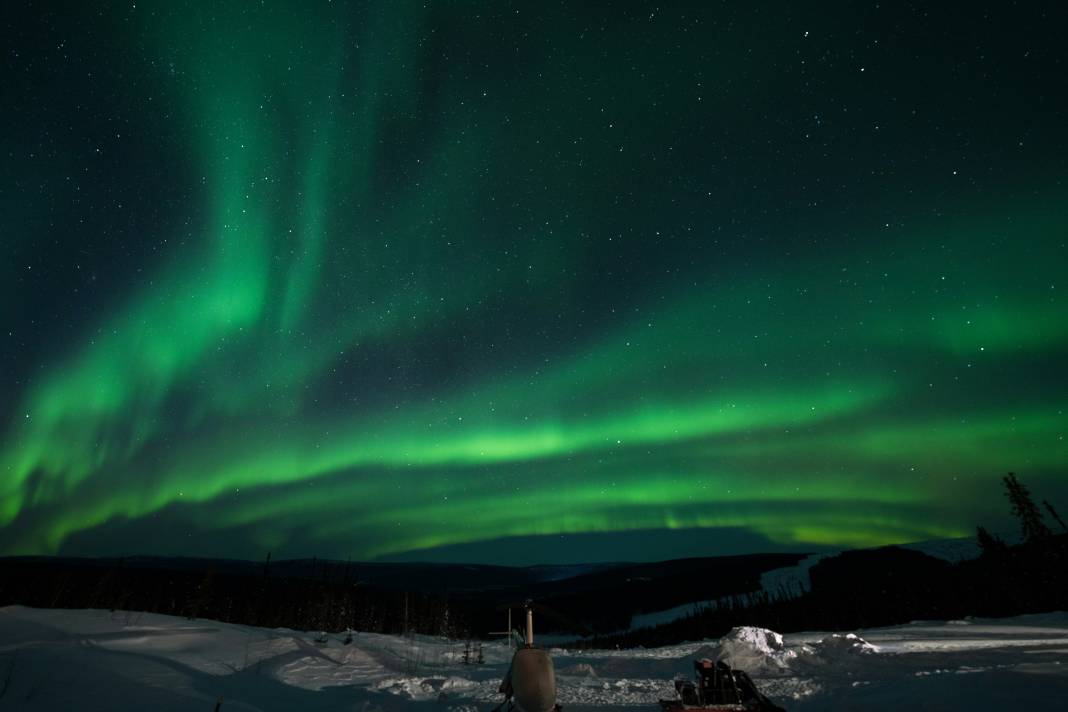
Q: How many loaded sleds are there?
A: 1